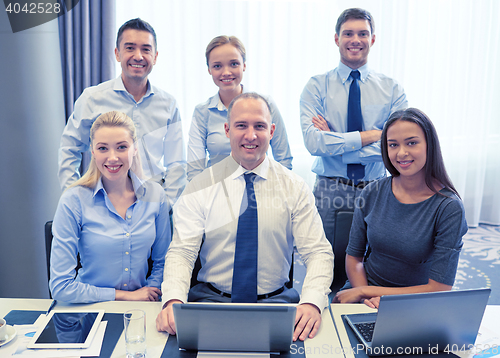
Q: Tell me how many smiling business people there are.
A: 6